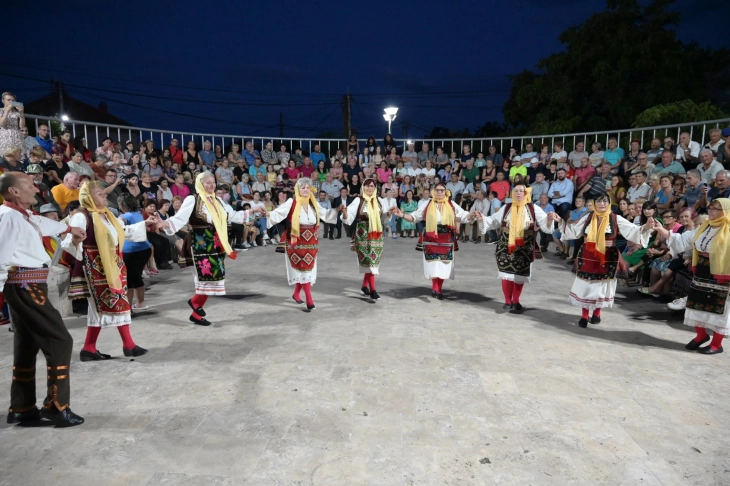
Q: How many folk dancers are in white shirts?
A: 9